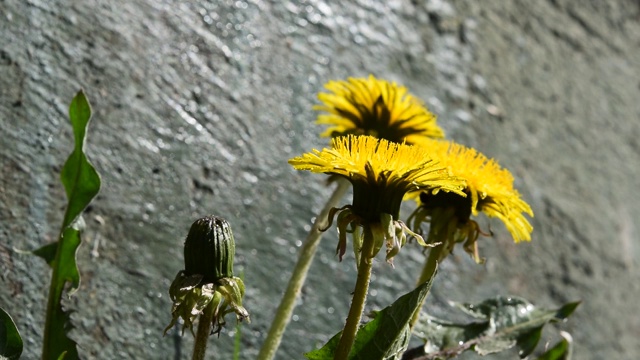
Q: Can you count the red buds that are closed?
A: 0